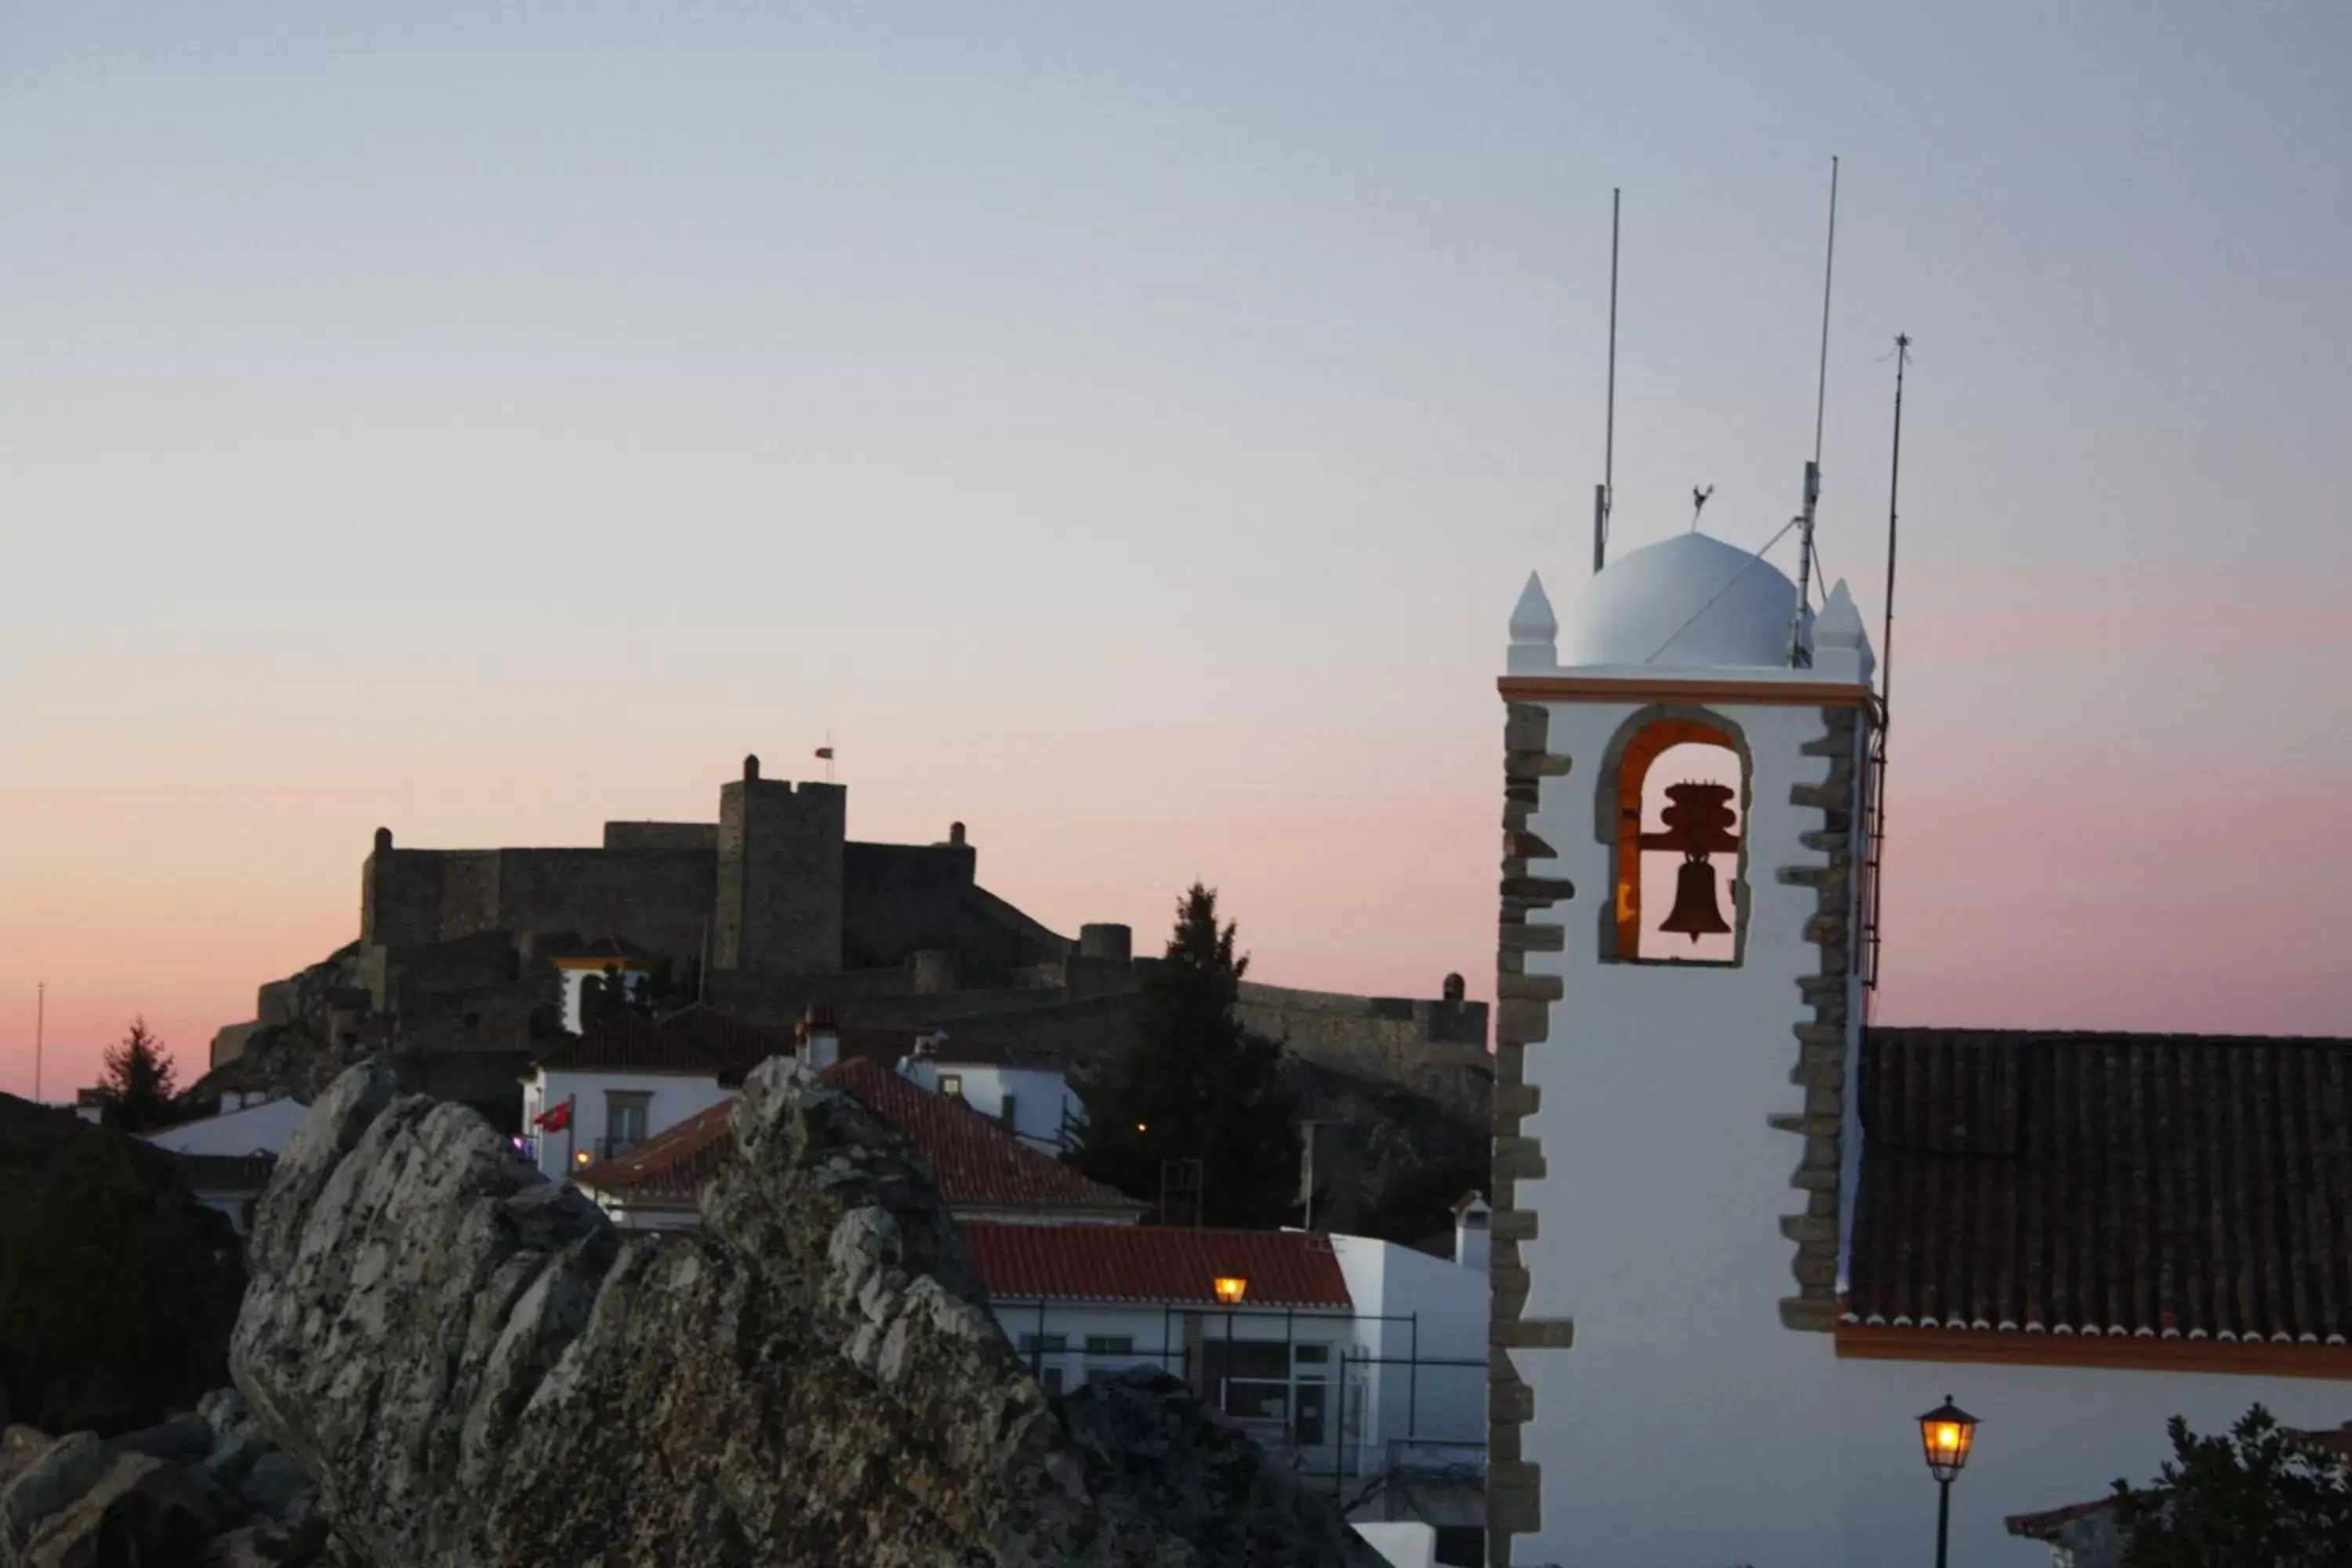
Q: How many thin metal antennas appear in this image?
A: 3